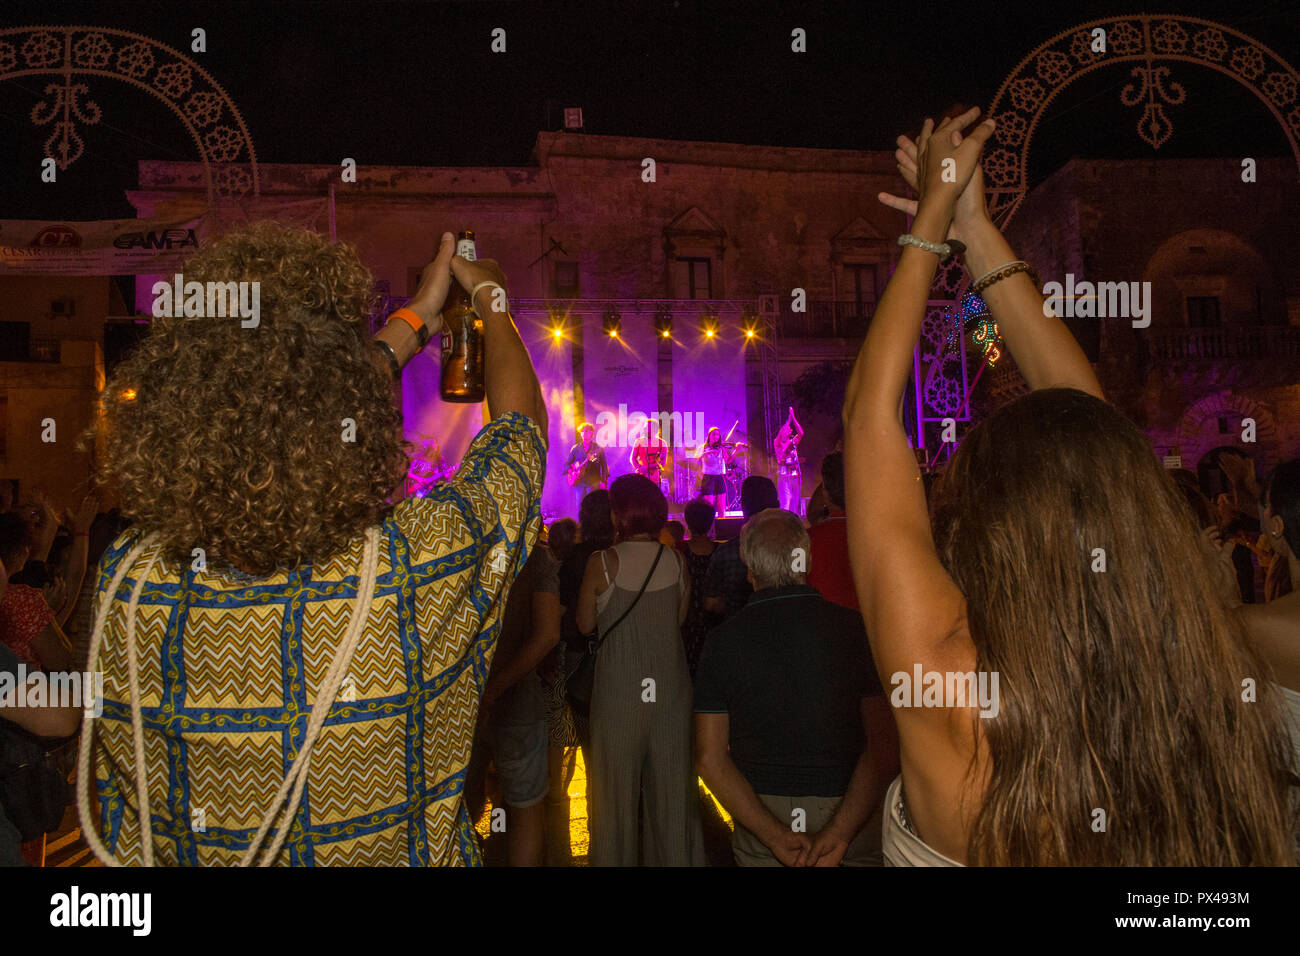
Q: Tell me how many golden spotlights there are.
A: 5